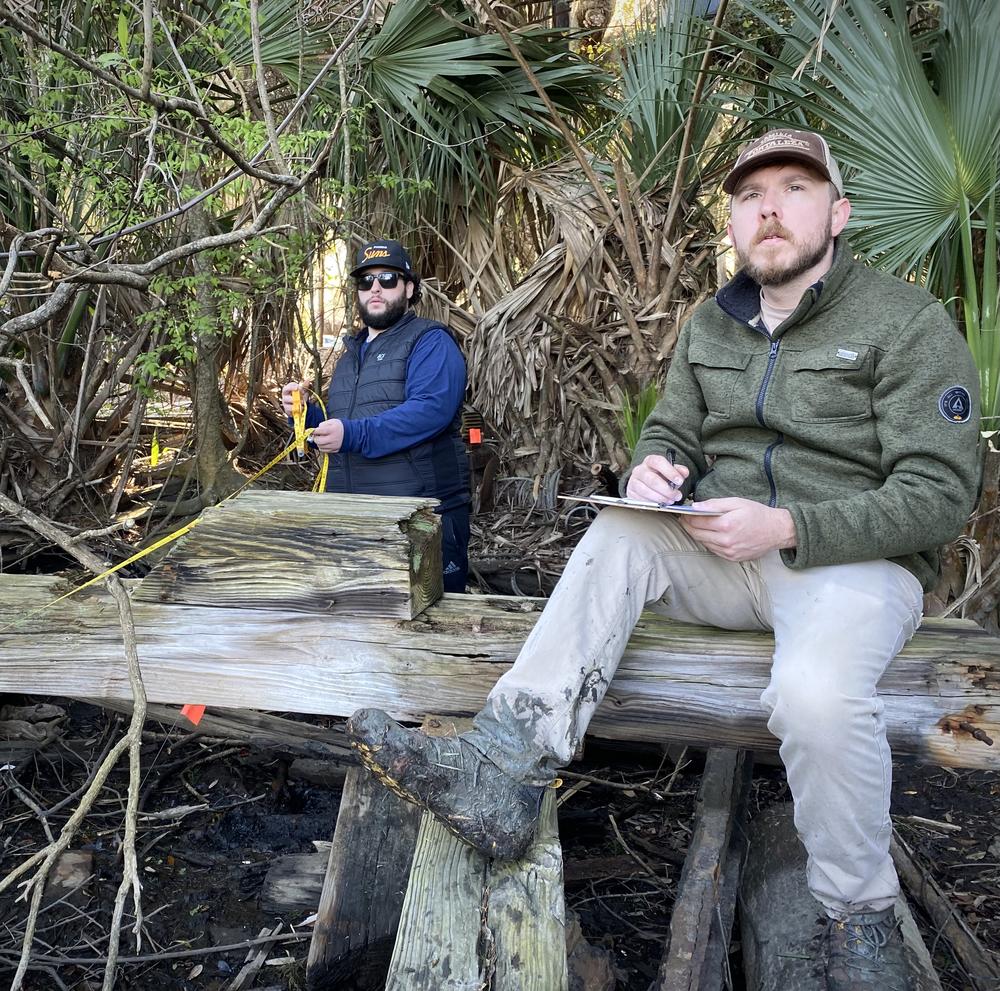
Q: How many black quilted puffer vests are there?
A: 1